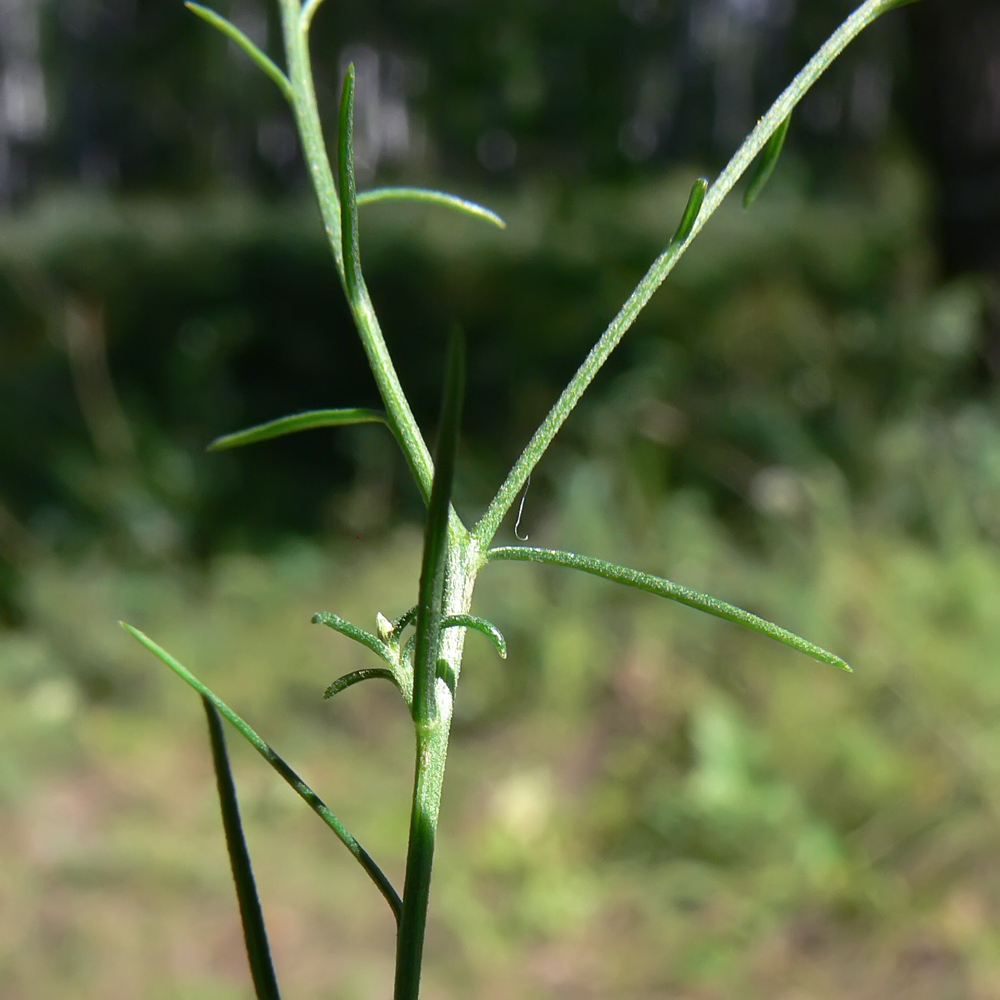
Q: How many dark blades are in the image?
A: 2